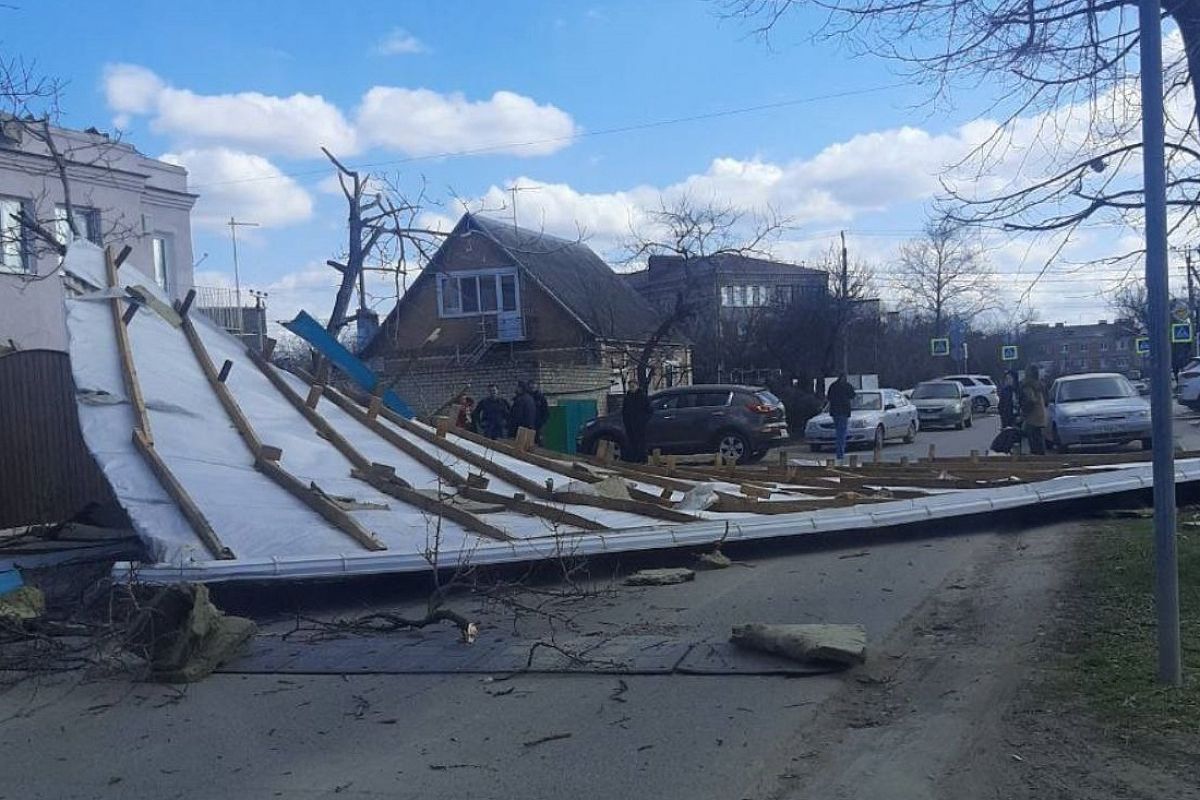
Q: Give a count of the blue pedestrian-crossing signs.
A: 4